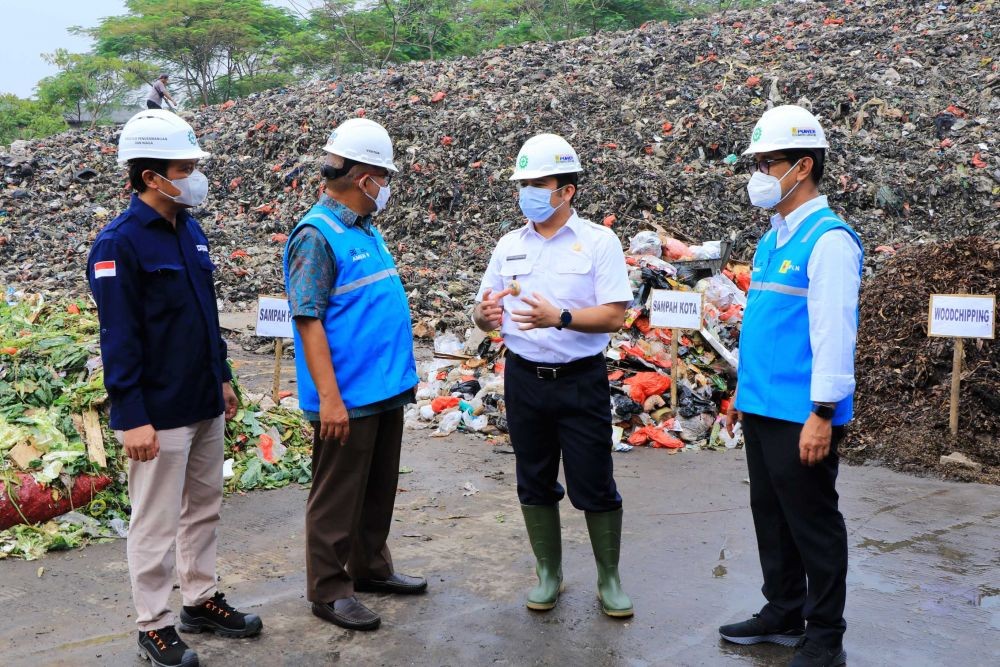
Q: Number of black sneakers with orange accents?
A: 2